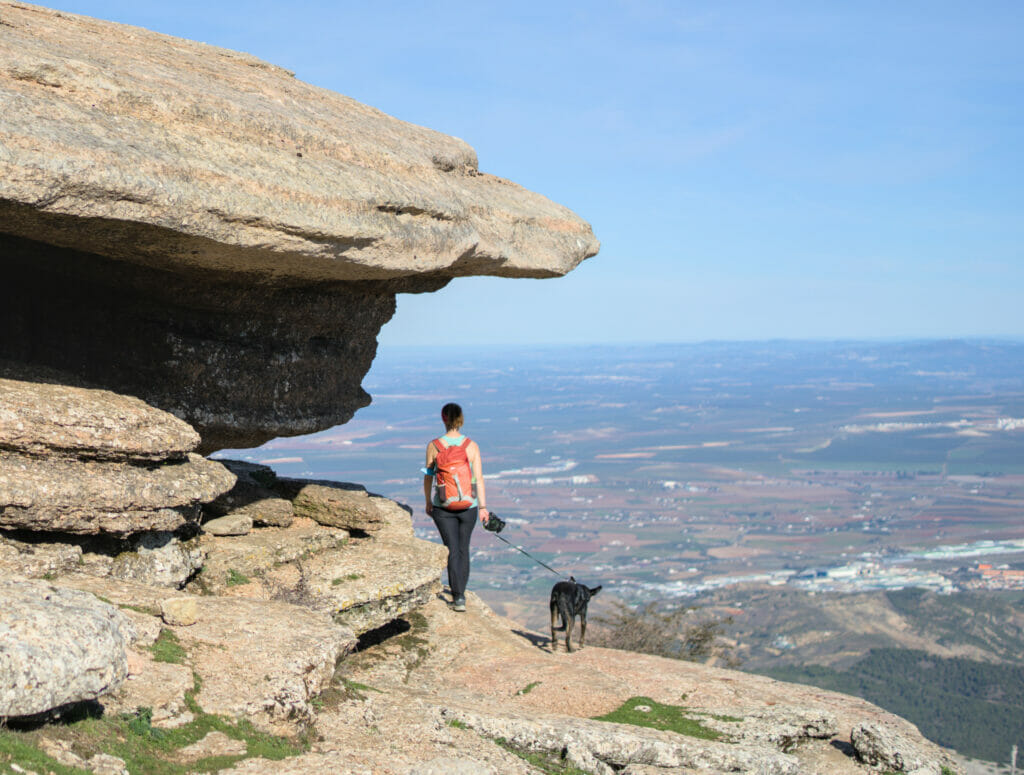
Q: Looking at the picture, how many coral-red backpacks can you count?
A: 1